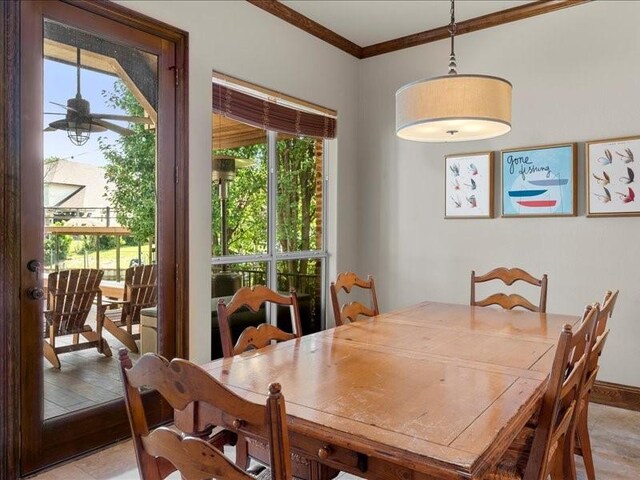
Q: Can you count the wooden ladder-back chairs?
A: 6